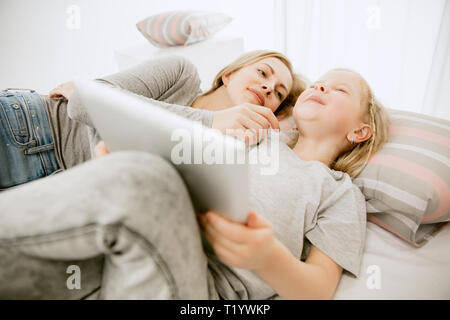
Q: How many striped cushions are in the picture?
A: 2